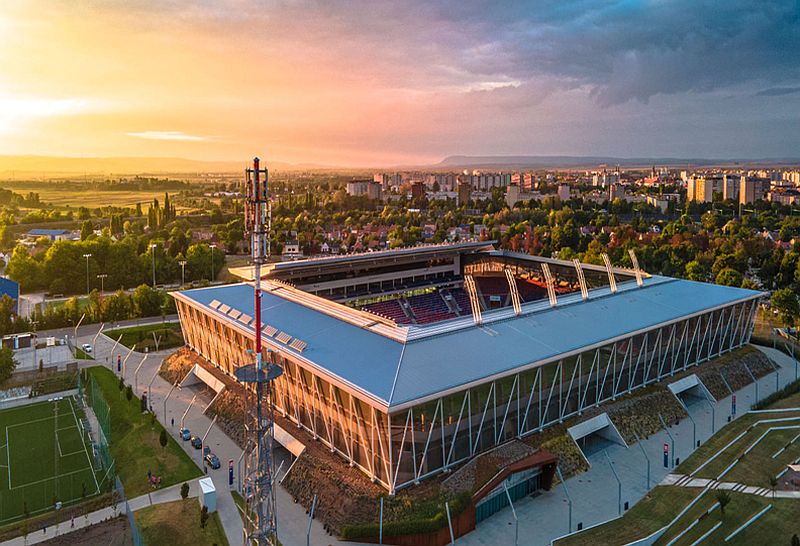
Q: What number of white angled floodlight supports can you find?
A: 6